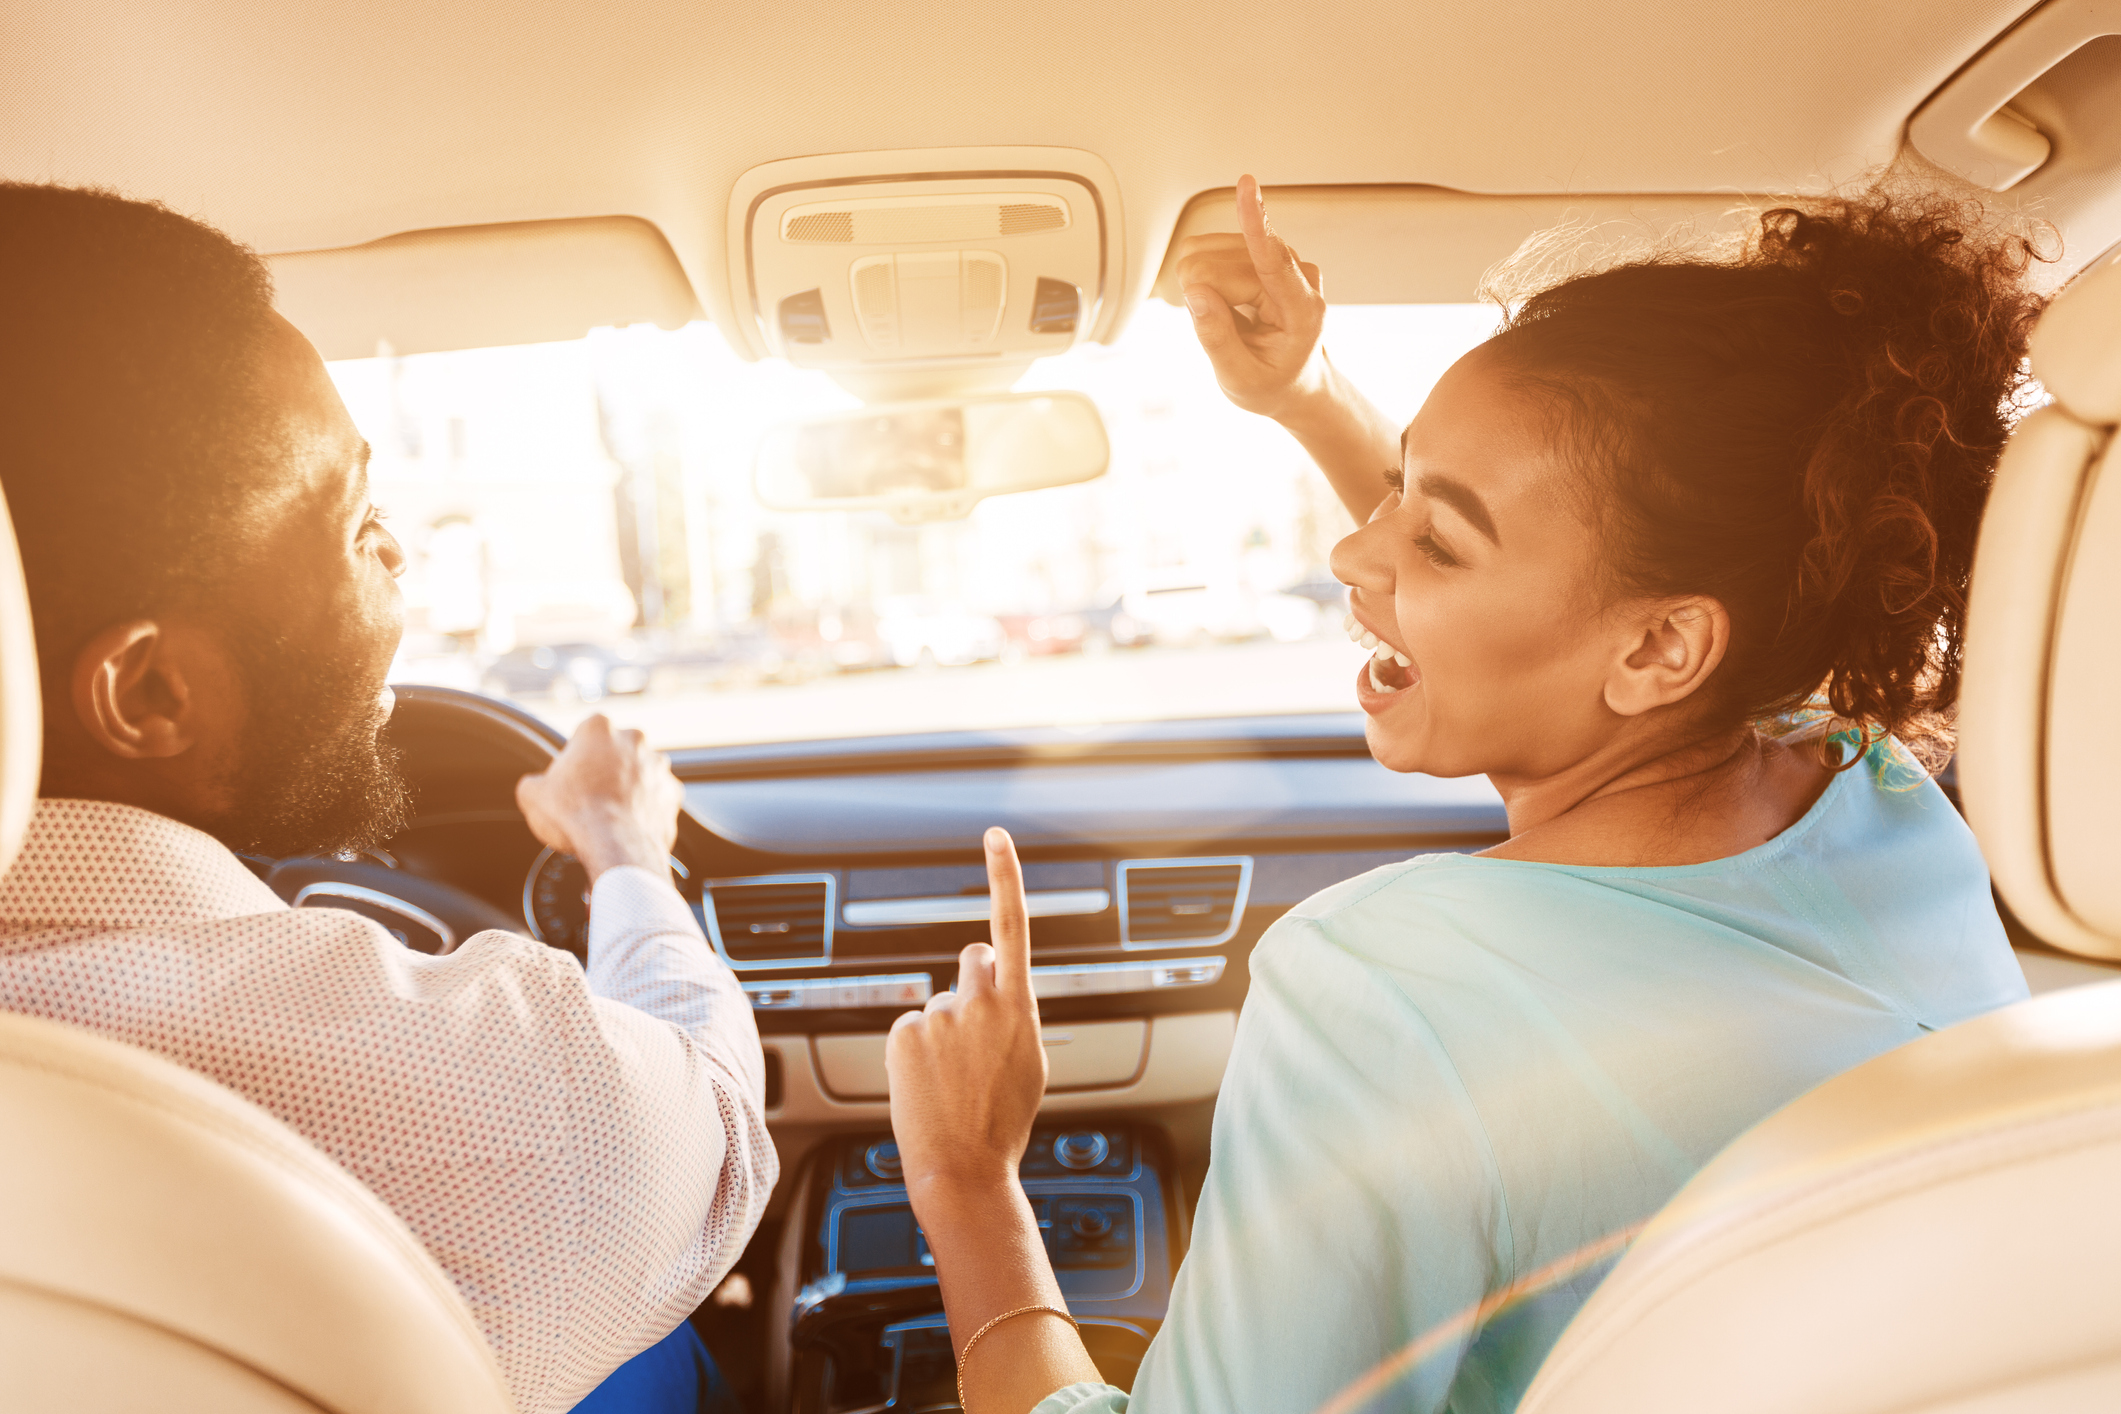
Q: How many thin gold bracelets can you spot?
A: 1